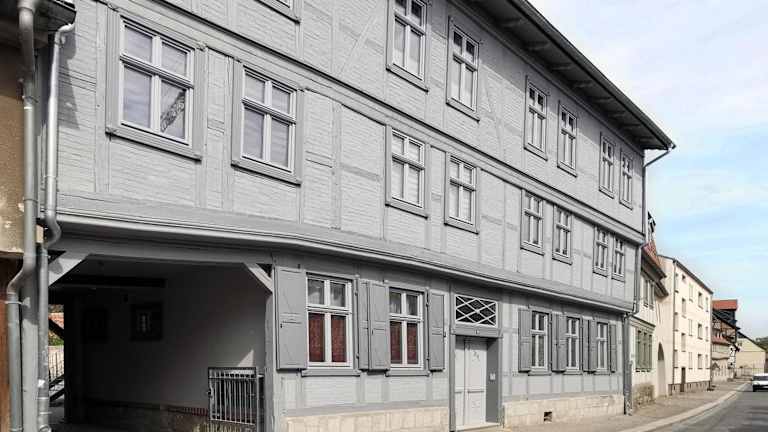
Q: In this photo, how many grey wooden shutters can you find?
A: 10